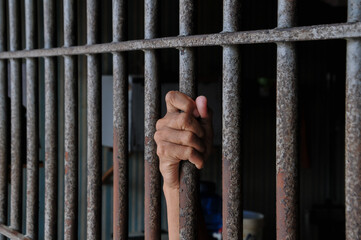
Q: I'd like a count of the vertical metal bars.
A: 12